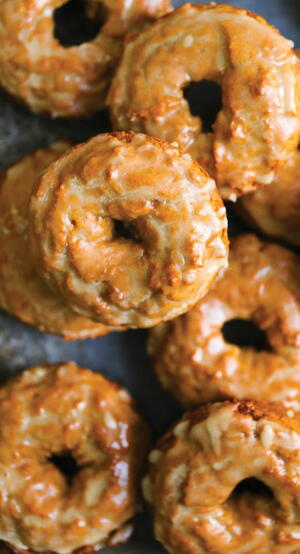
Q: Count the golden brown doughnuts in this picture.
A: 8